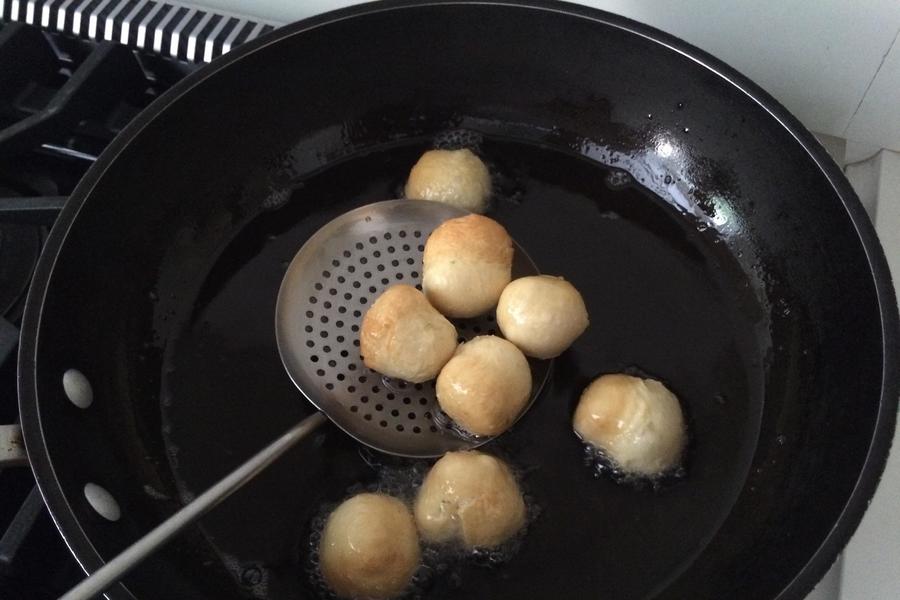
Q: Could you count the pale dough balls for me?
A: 8